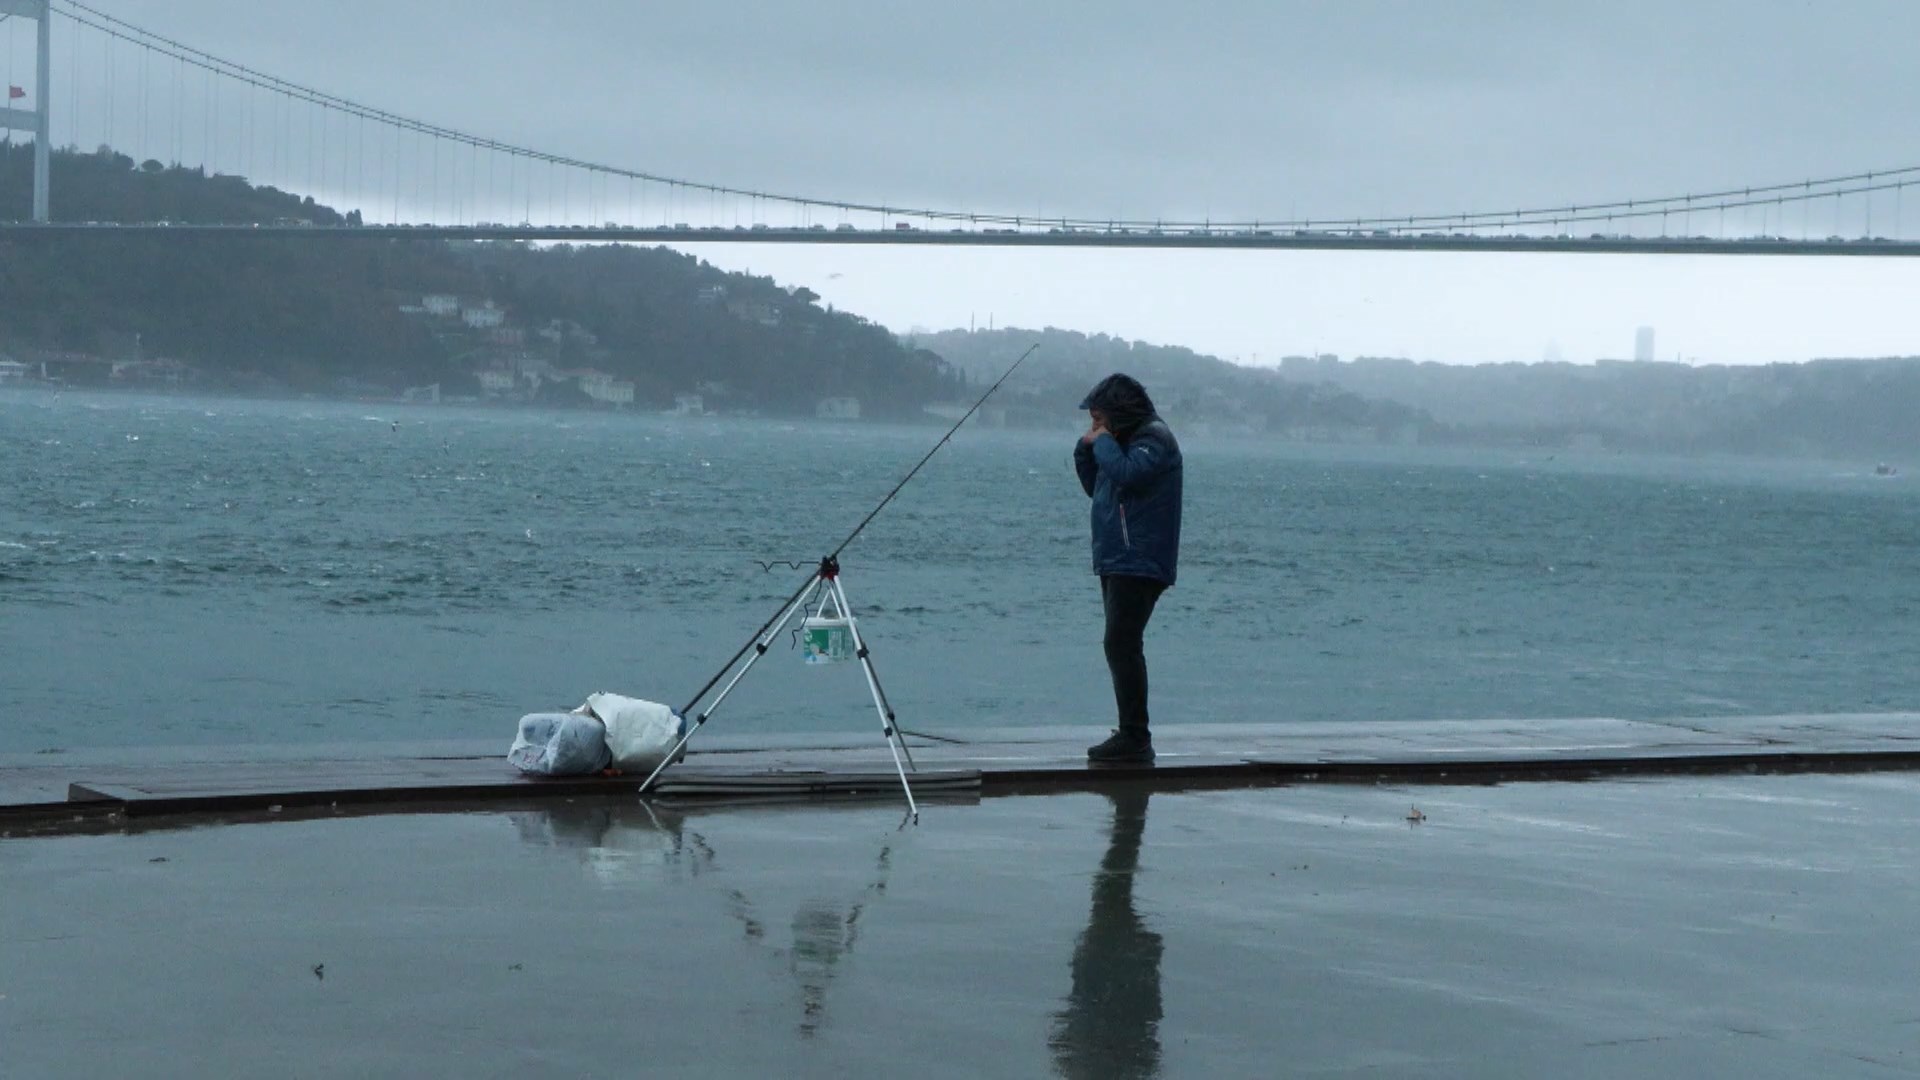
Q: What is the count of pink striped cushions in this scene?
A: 0